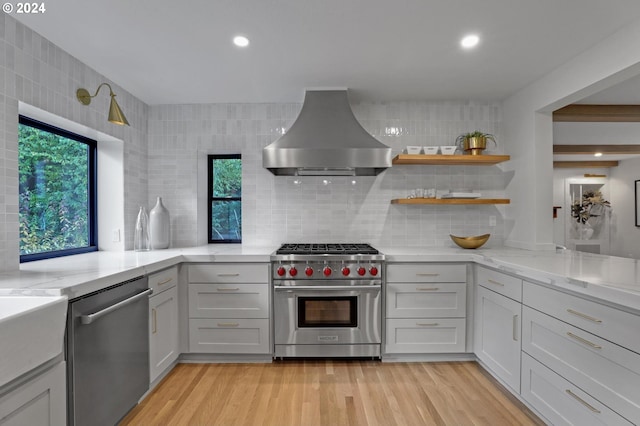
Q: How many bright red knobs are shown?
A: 7